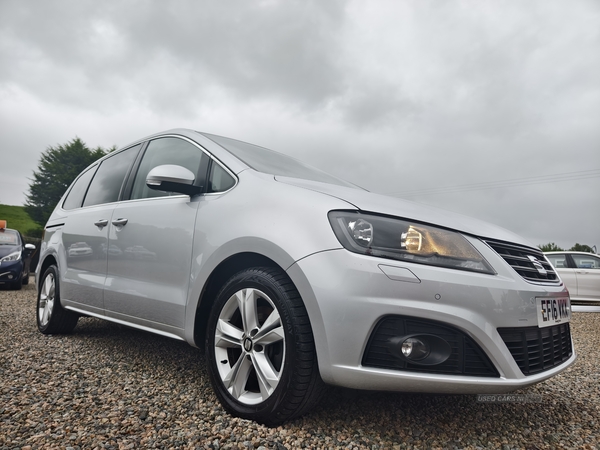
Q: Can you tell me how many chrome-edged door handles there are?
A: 2